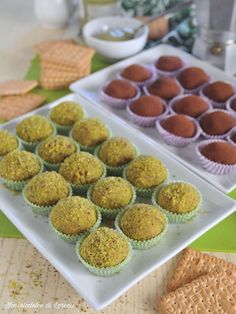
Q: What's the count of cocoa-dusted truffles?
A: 13